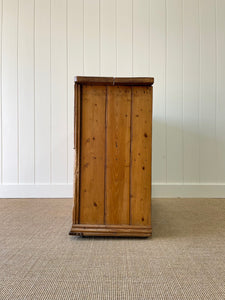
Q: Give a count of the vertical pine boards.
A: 3